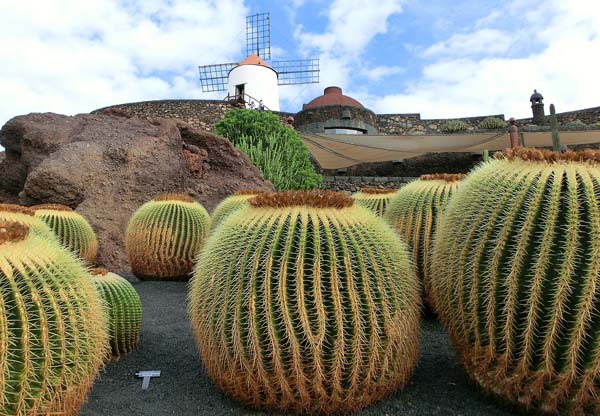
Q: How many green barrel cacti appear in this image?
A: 10